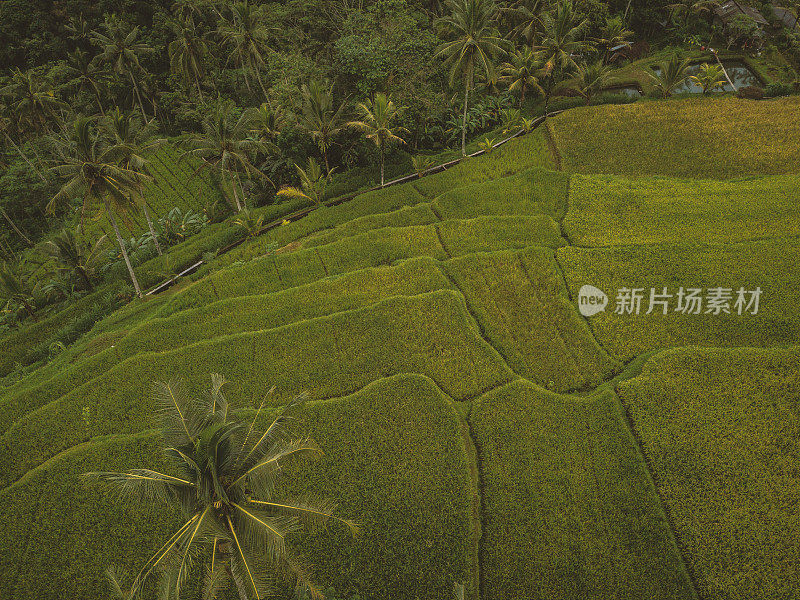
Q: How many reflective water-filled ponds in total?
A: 2